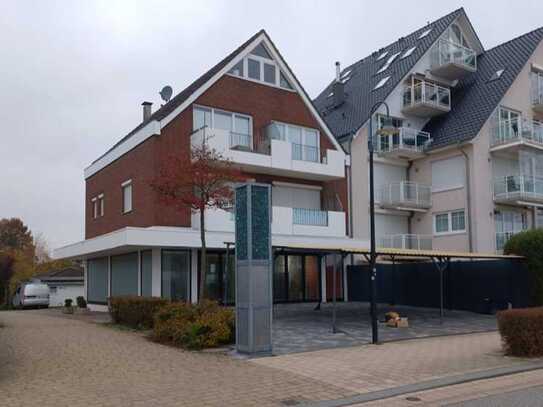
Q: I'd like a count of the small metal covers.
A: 2